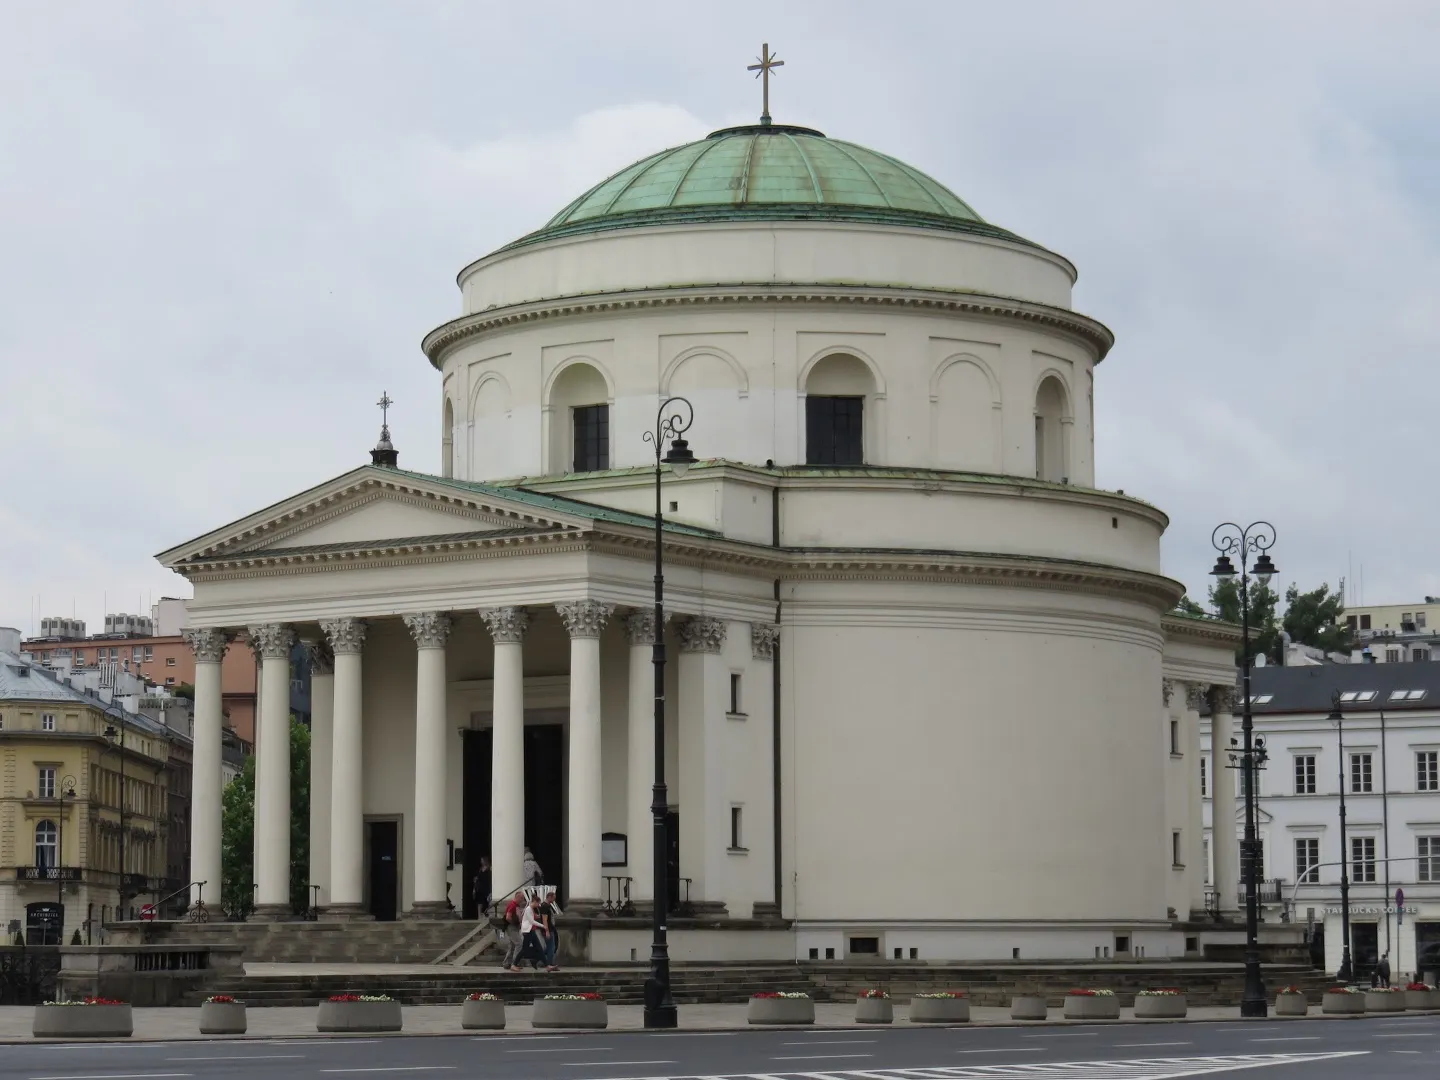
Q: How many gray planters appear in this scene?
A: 15